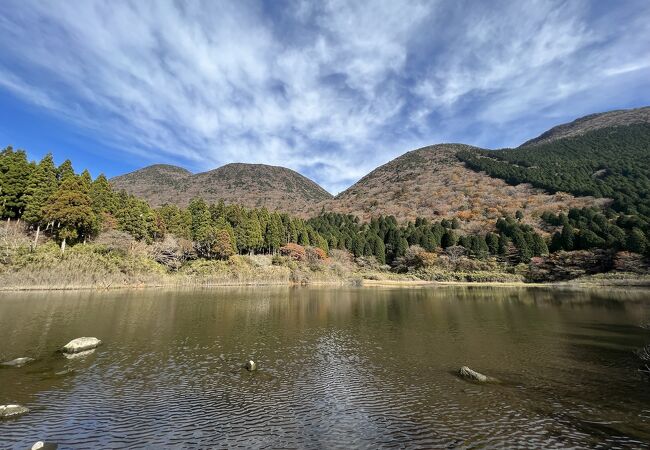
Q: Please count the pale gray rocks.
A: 6